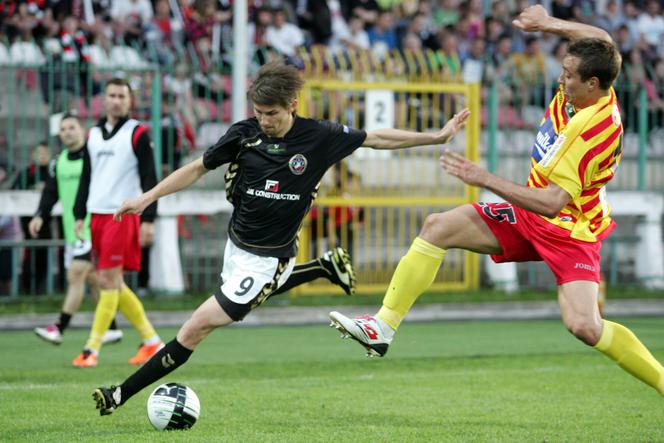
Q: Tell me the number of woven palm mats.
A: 0